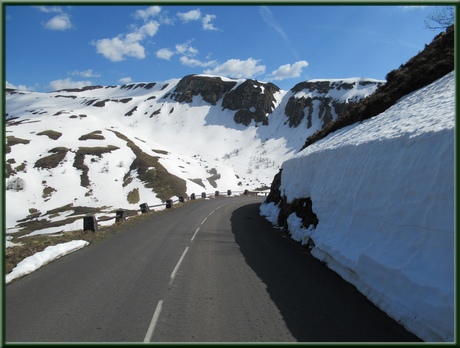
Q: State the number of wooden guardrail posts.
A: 10